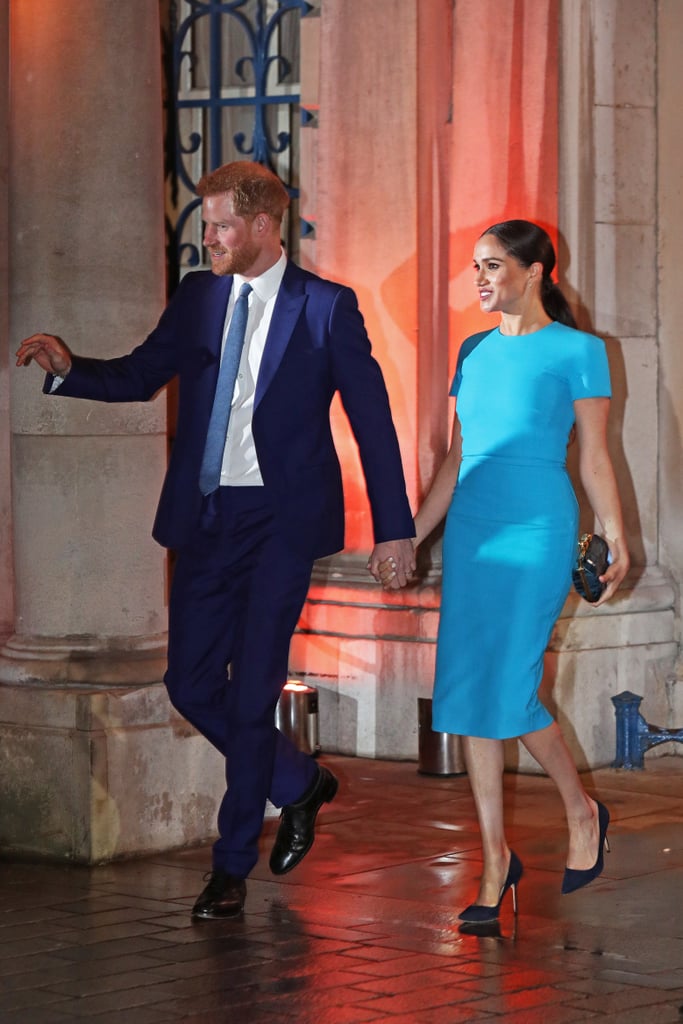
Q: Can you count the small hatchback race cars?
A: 0